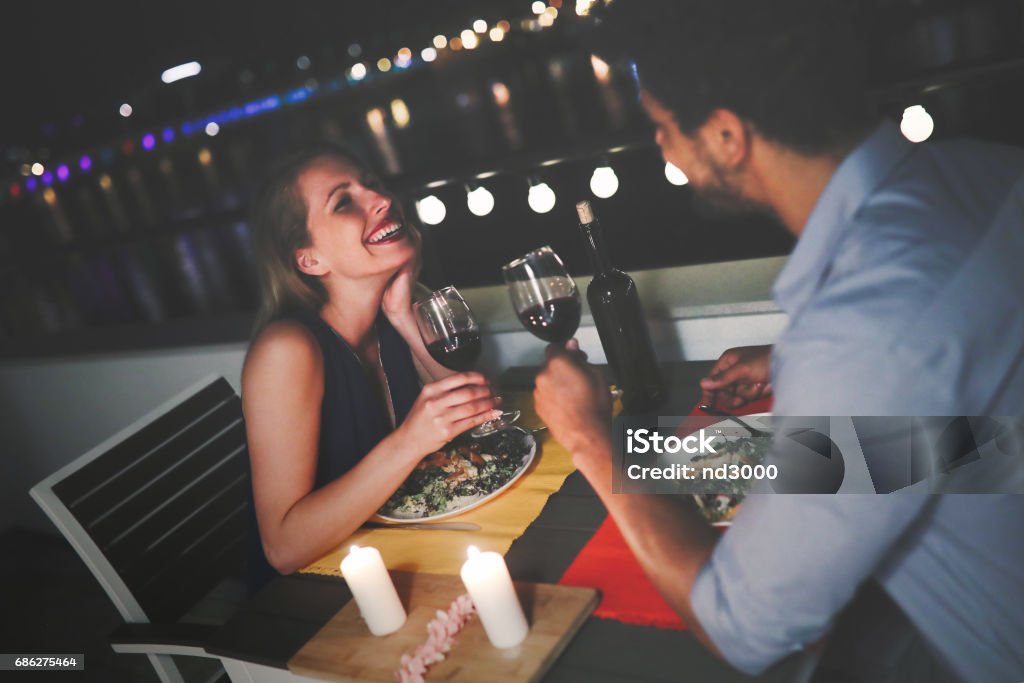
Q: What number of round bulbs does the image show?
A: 6